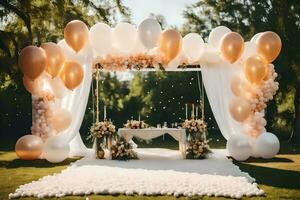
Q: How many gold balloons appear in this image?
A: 13